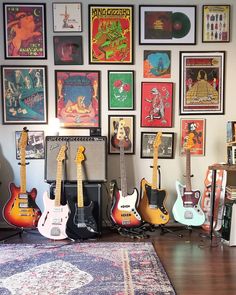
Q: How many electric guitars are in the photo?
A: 6